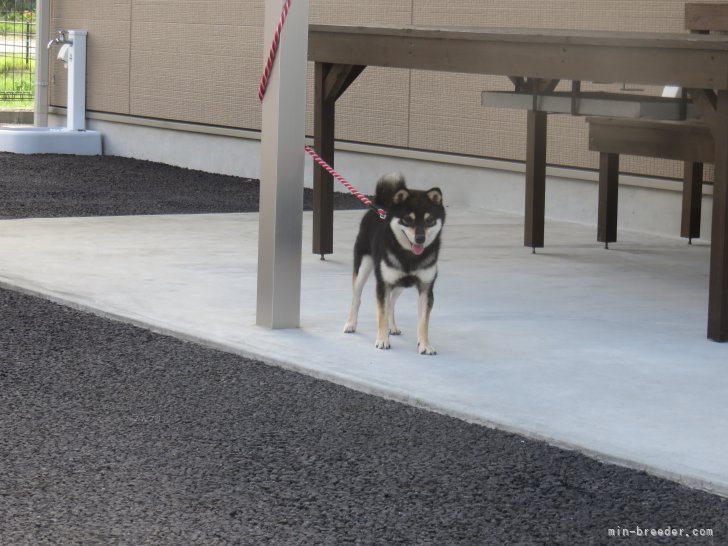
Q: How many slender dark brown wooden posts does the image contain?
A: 5